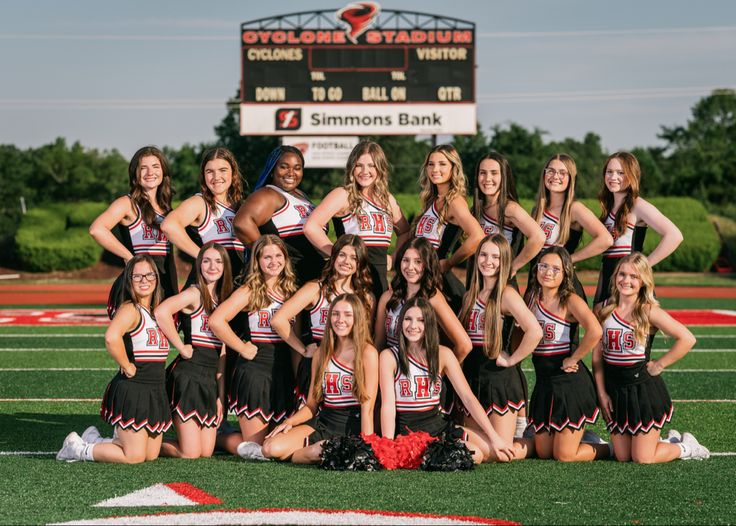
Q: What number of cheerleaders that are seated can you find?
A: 2